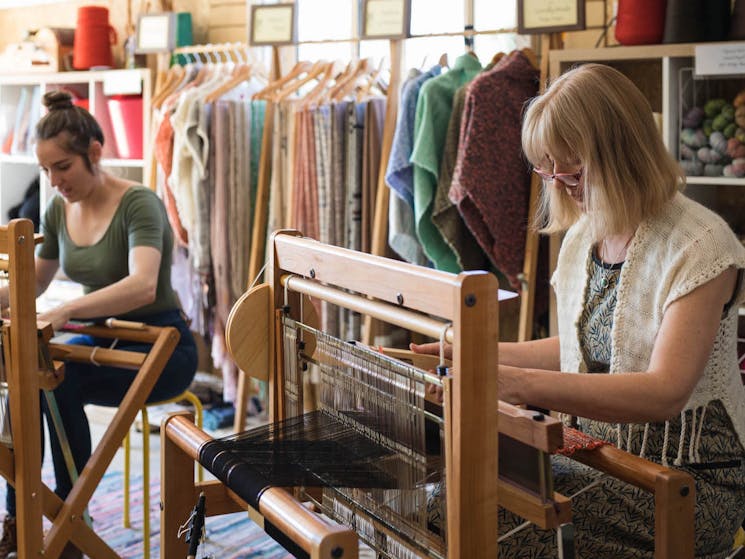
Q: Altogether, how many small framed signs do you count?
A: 4